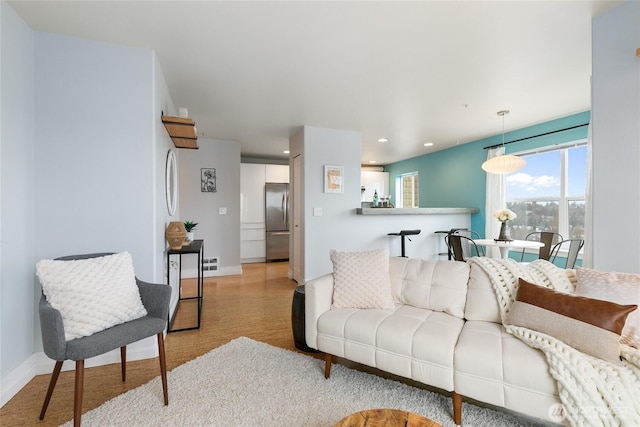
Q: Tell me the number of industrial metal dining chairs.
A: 4